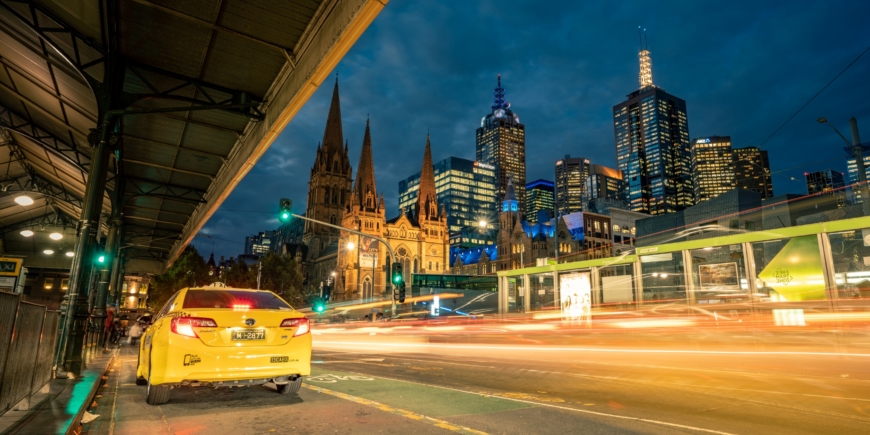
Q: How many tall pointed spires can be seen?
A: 3